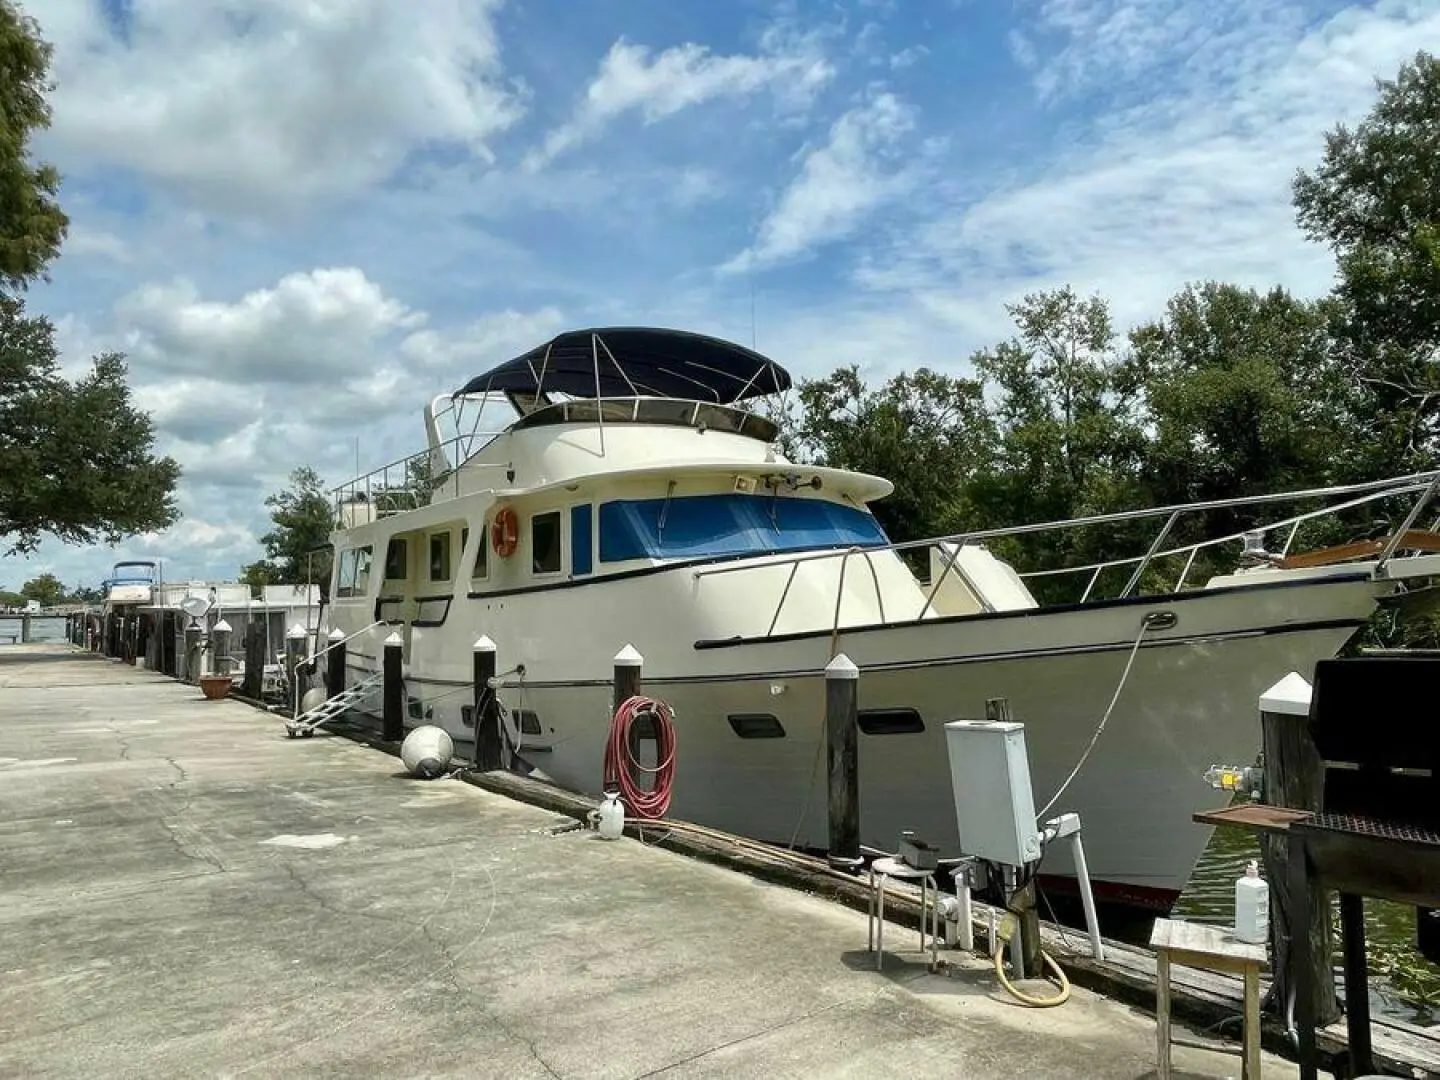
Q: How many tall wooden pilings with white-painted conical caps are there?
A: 8